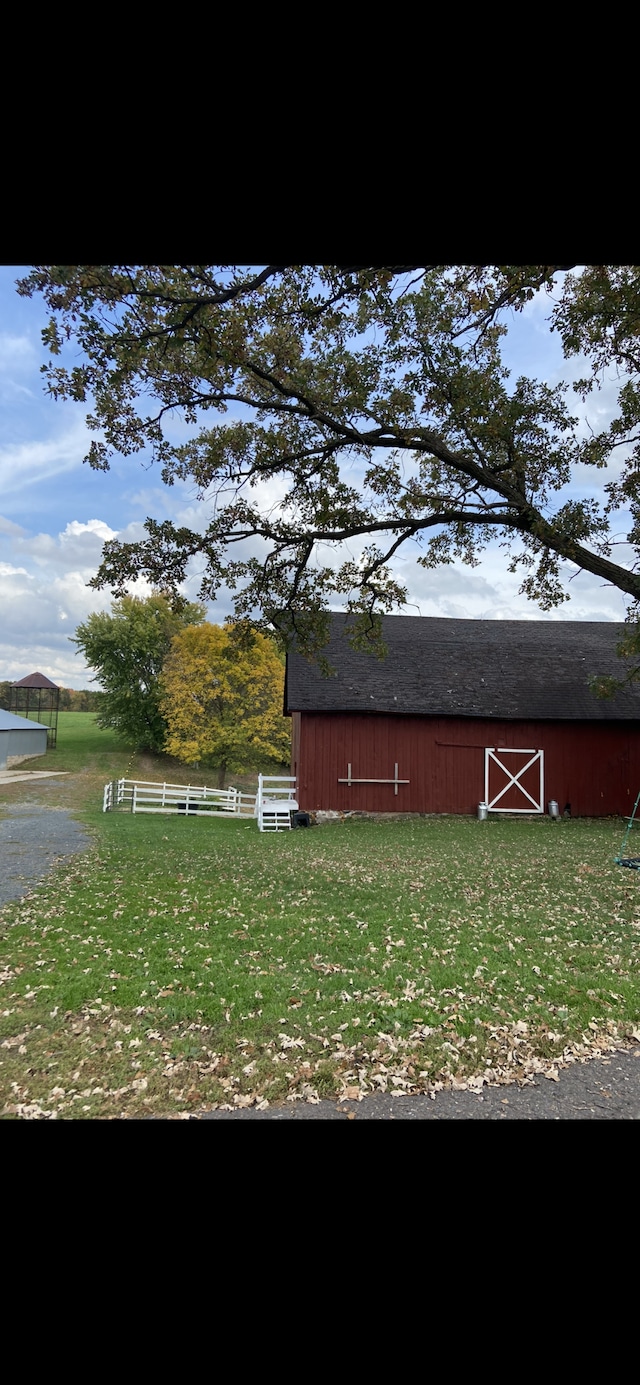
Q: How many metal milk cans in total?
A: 2